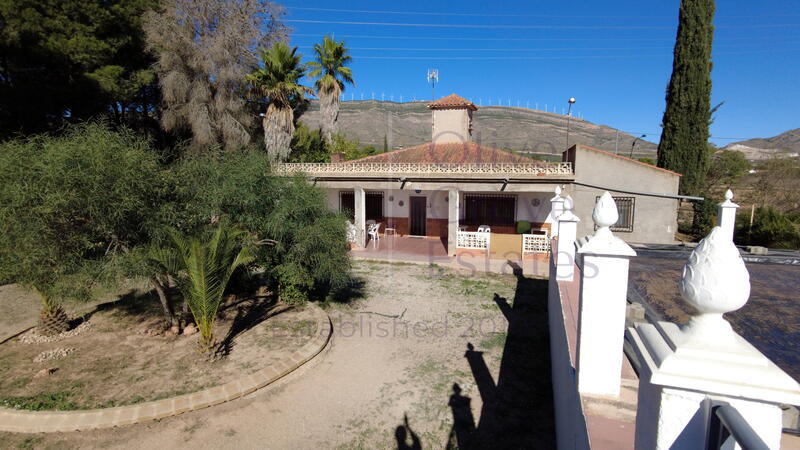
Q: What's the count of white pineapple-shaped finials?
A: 5